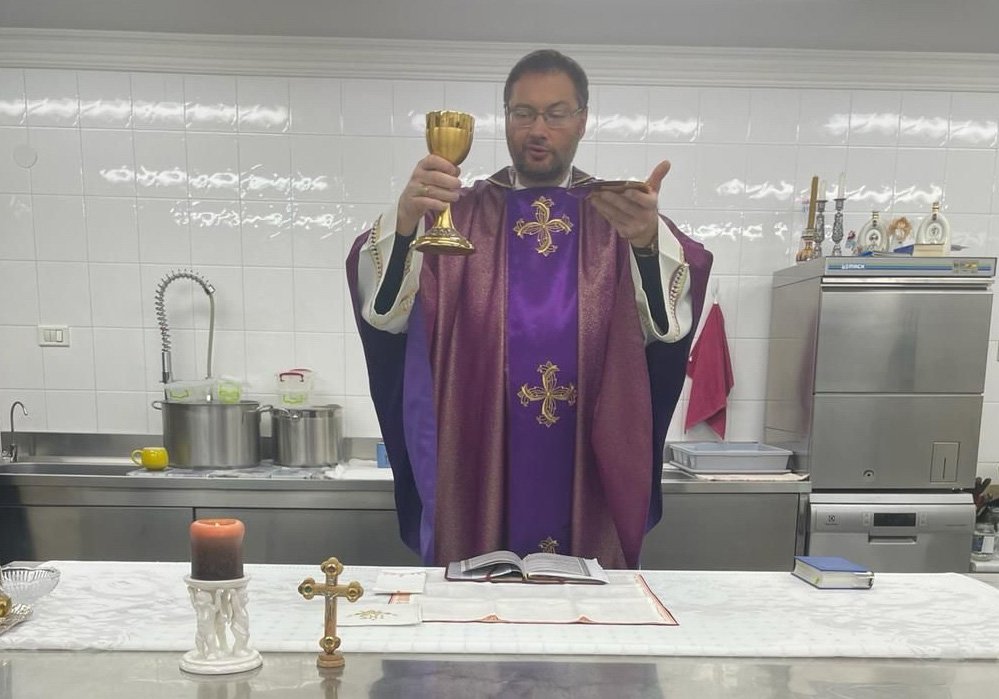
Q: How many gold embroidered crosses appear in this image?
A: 3